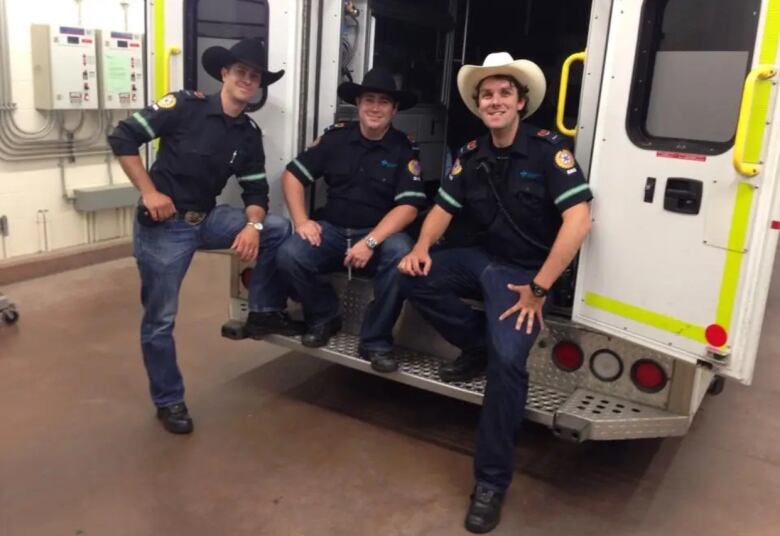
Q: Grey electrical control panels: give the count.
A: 2